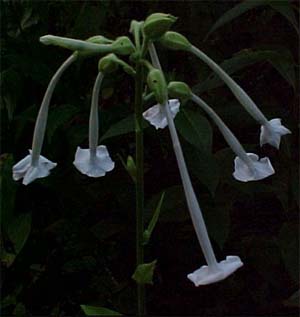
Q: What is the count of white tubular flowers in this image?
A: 6